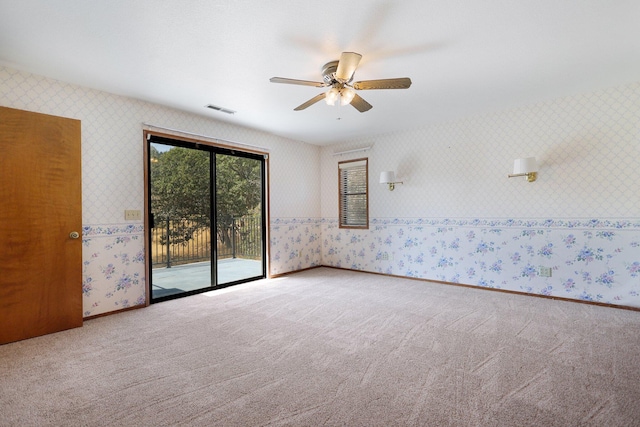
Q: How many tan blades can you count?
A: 5